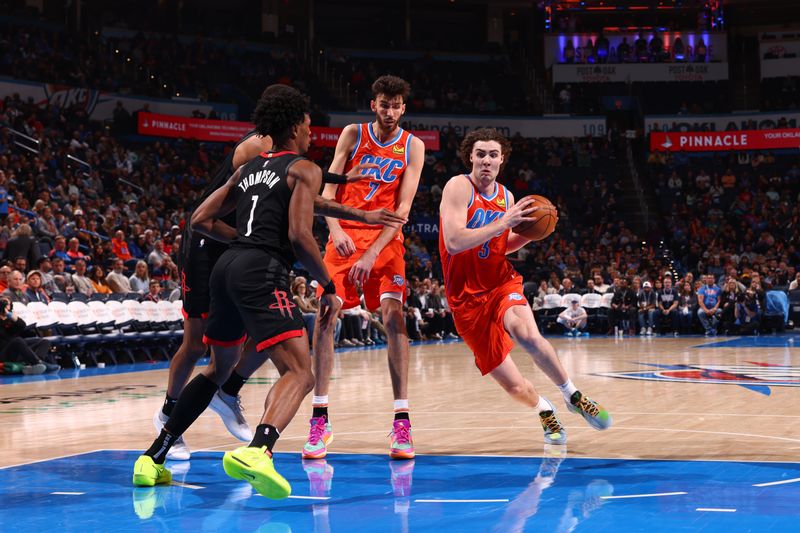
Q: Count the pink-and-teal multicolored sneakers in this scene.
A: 2